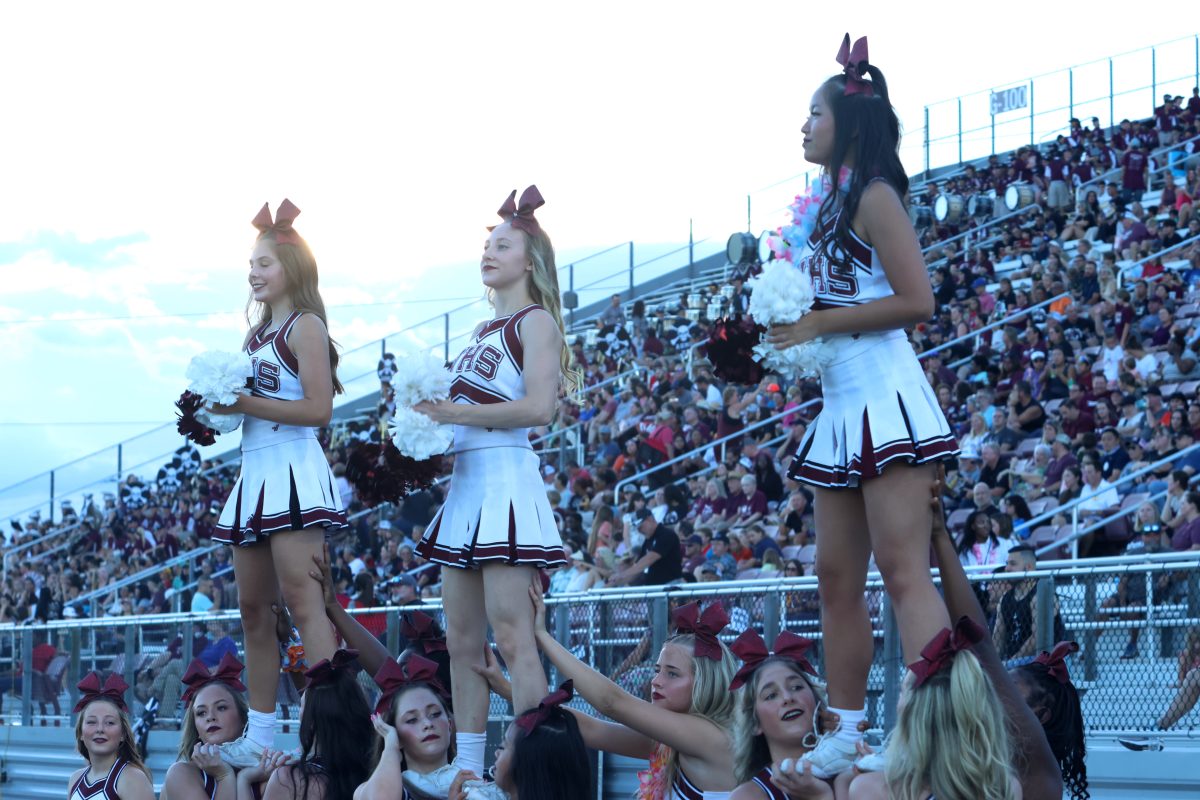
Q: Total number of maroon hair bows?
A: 13